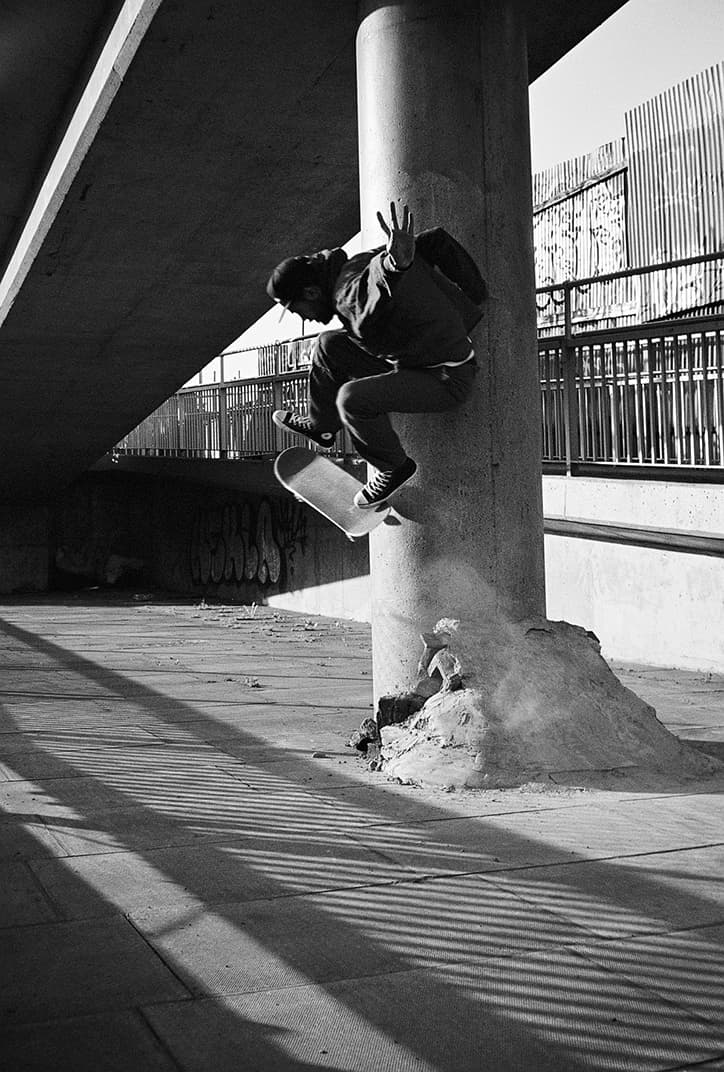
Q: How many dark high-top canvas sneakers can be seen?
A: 2